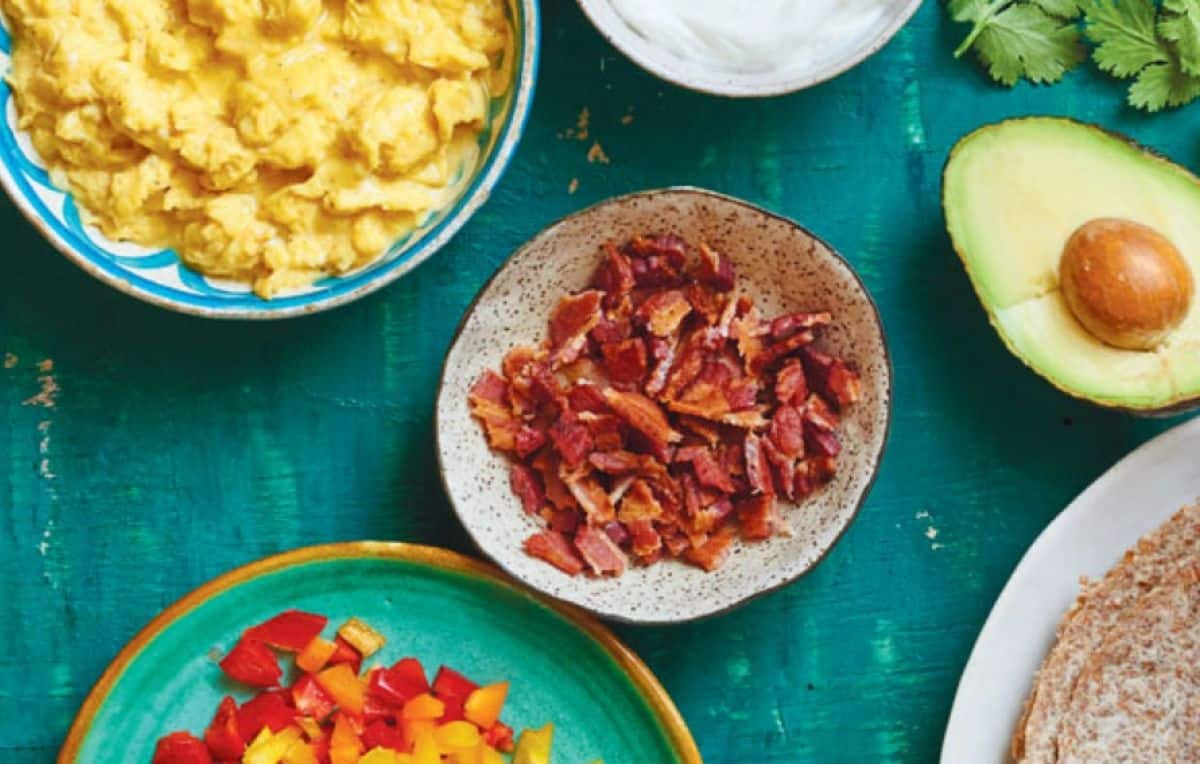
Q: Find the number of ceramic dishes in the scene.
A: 5